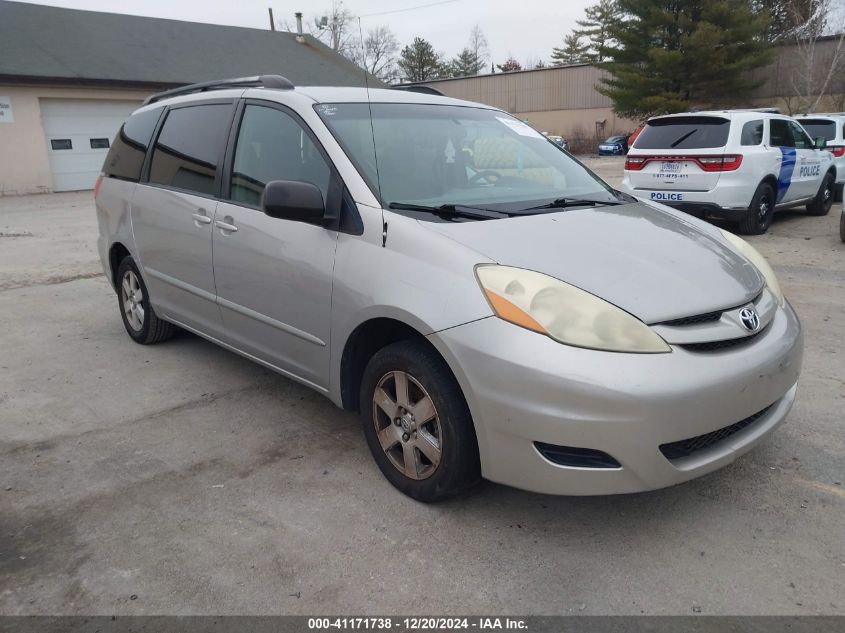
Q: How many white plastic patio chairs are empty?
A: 0